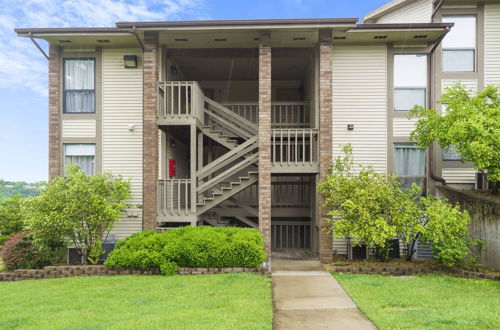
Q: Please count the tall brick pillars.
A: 4